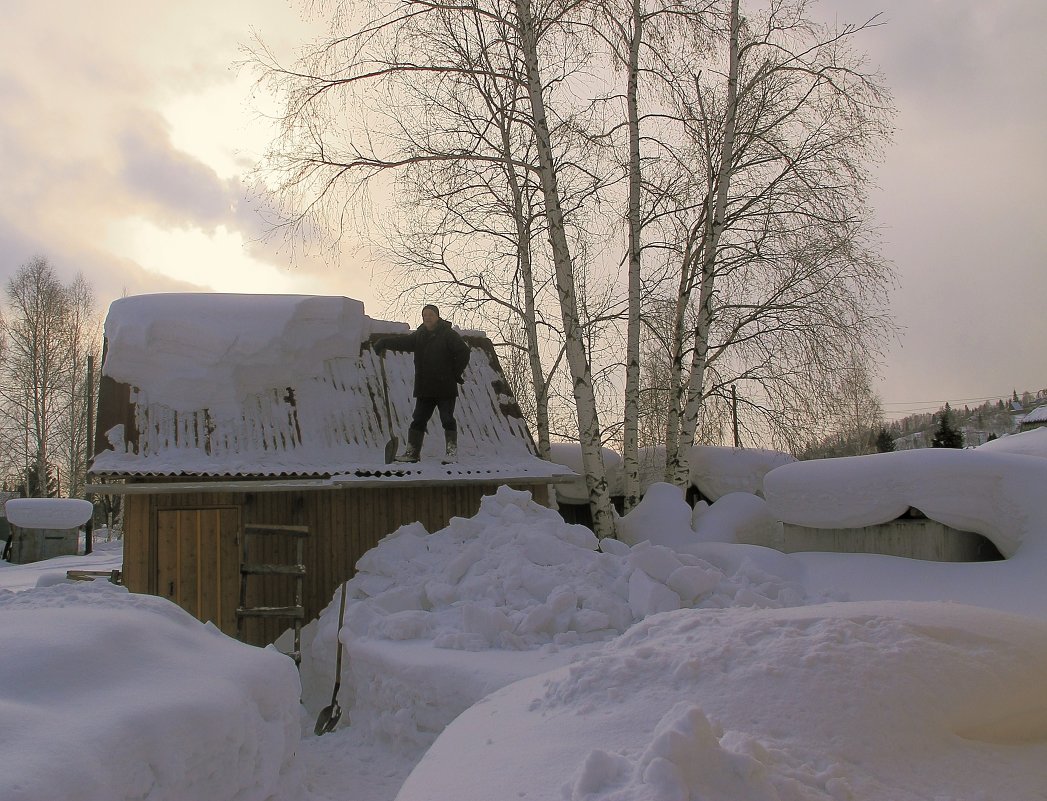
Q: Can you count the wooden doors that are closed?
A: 1